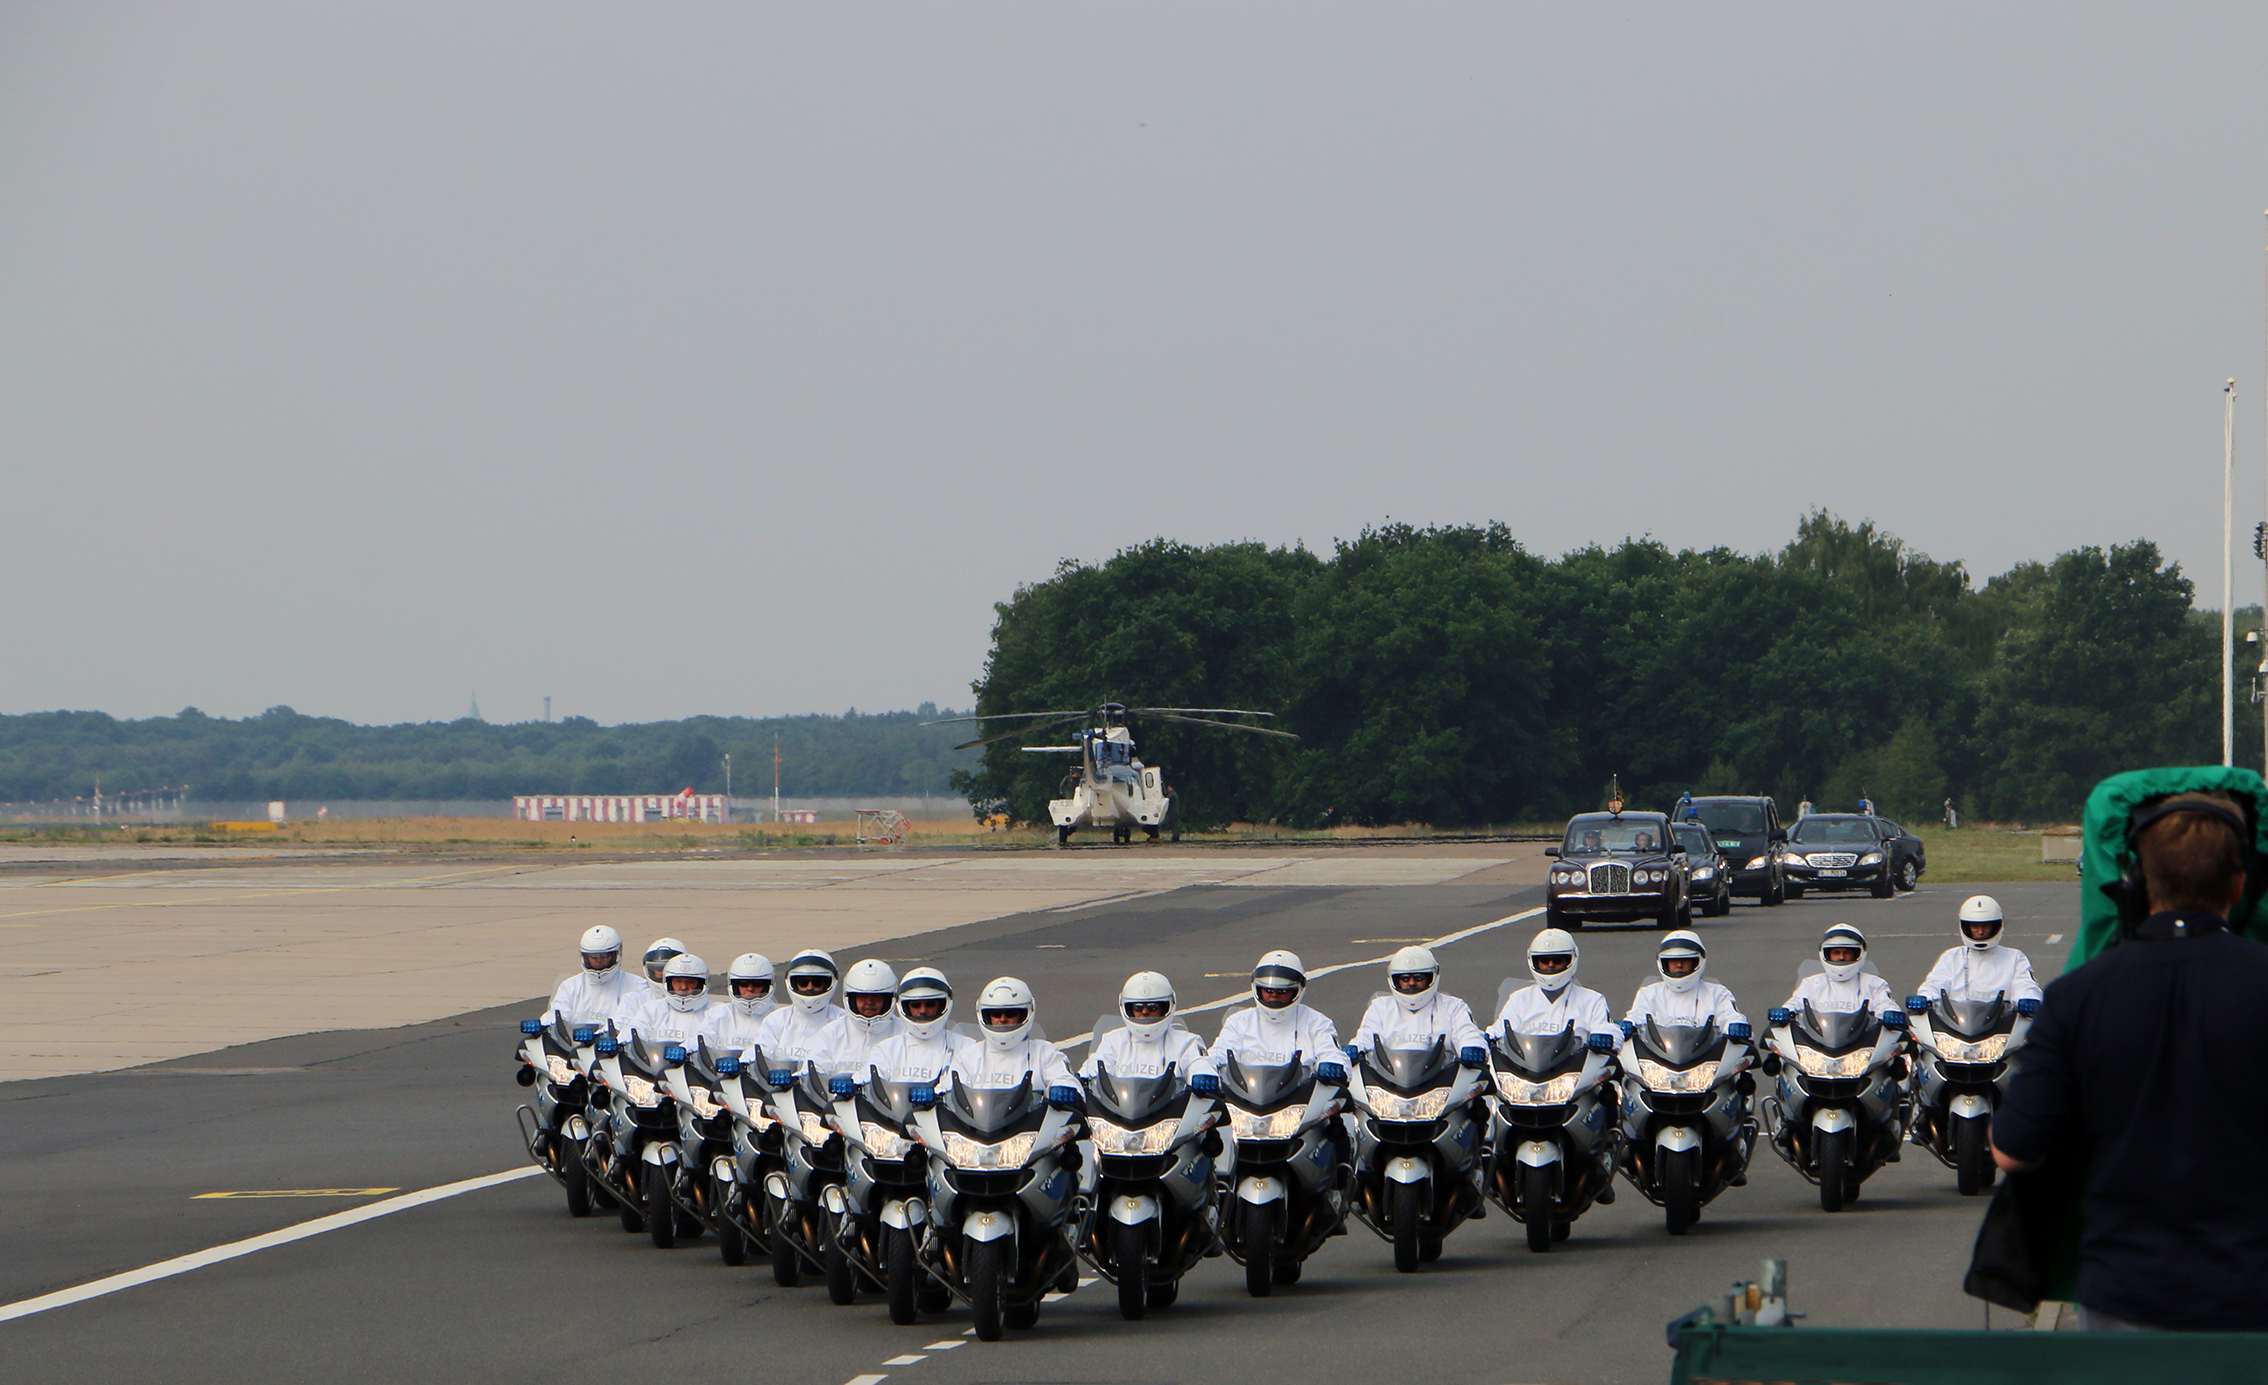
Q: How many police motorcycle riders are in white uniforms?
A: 15